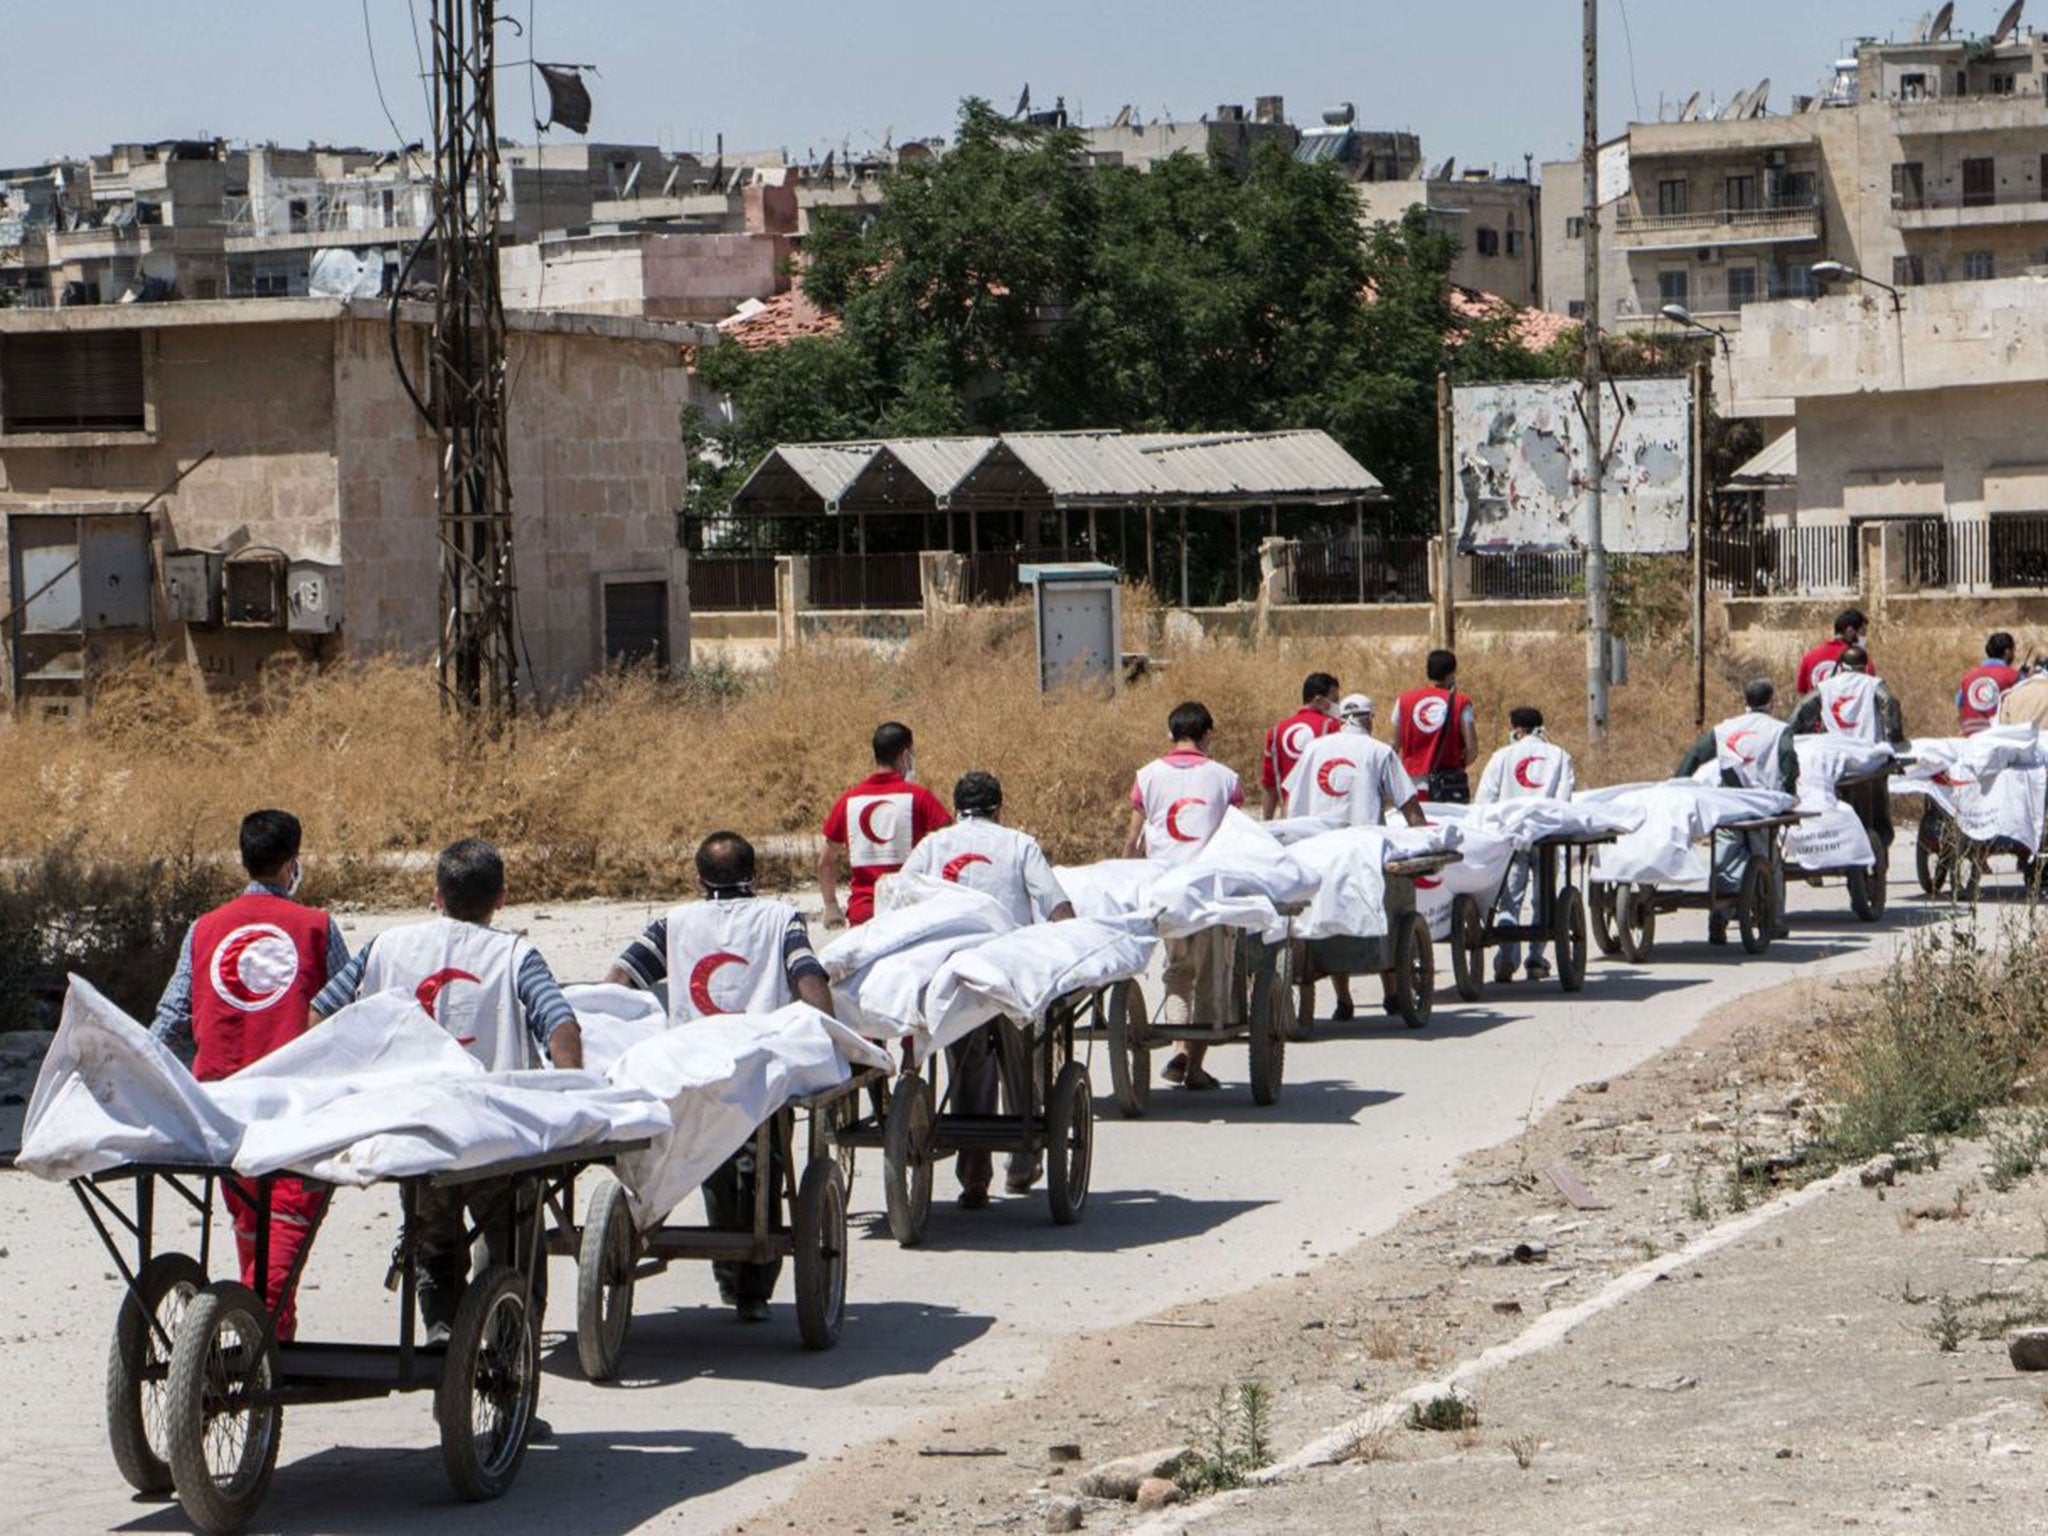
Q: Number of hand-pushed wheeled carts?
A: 9